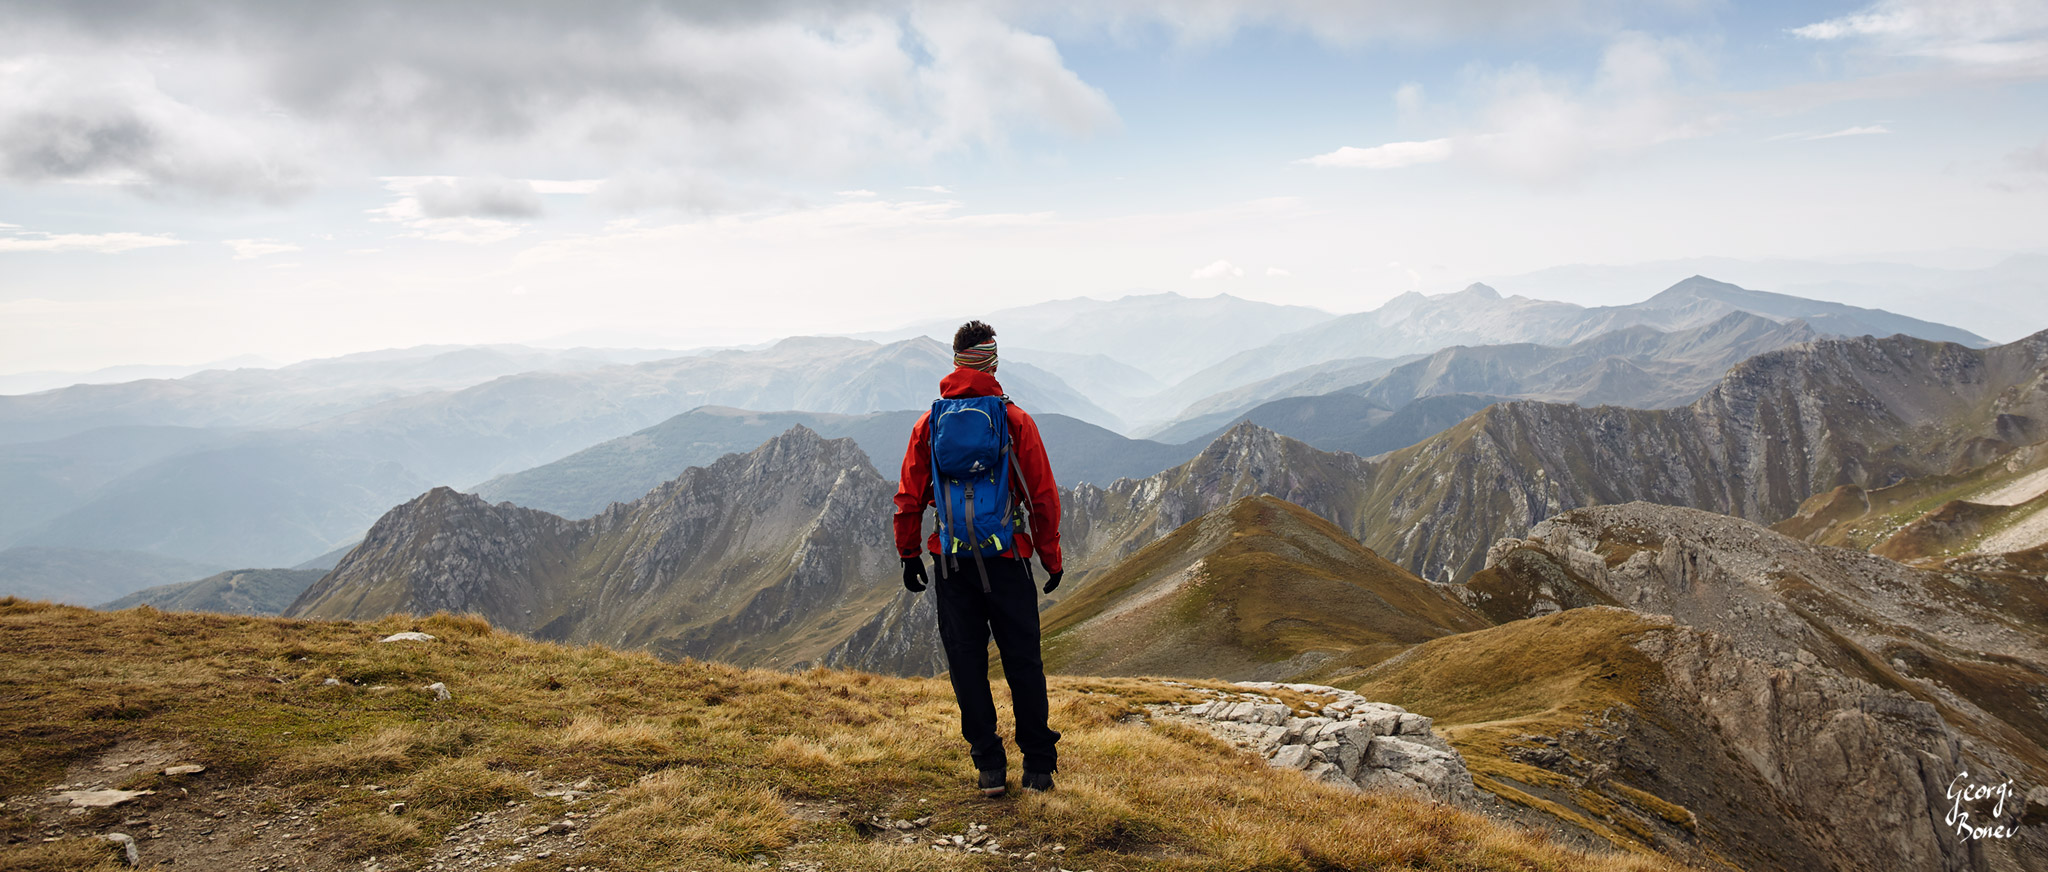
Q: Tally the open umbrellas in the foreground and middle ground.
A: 0